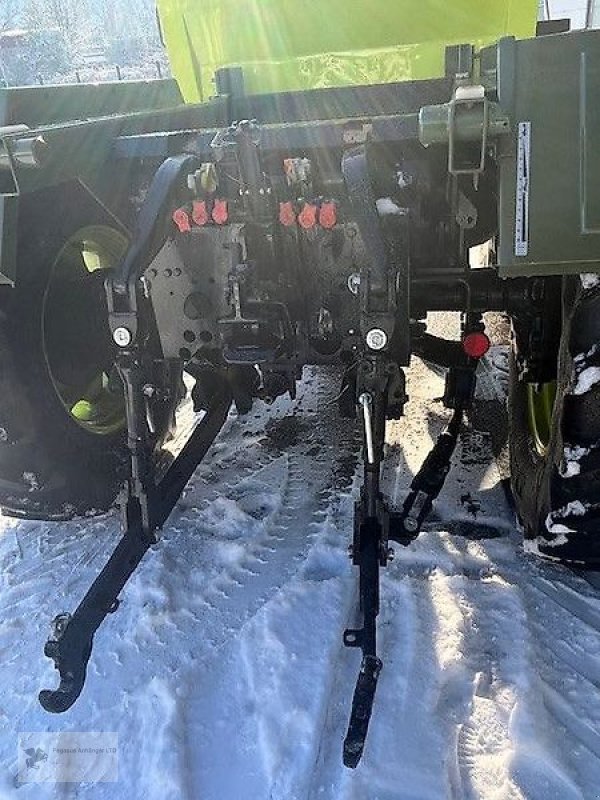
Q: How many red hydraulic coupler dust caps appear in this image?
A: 6